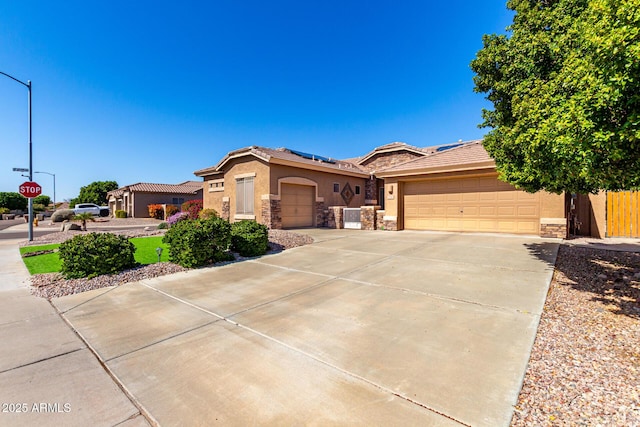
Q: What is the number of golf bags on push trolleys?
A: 0